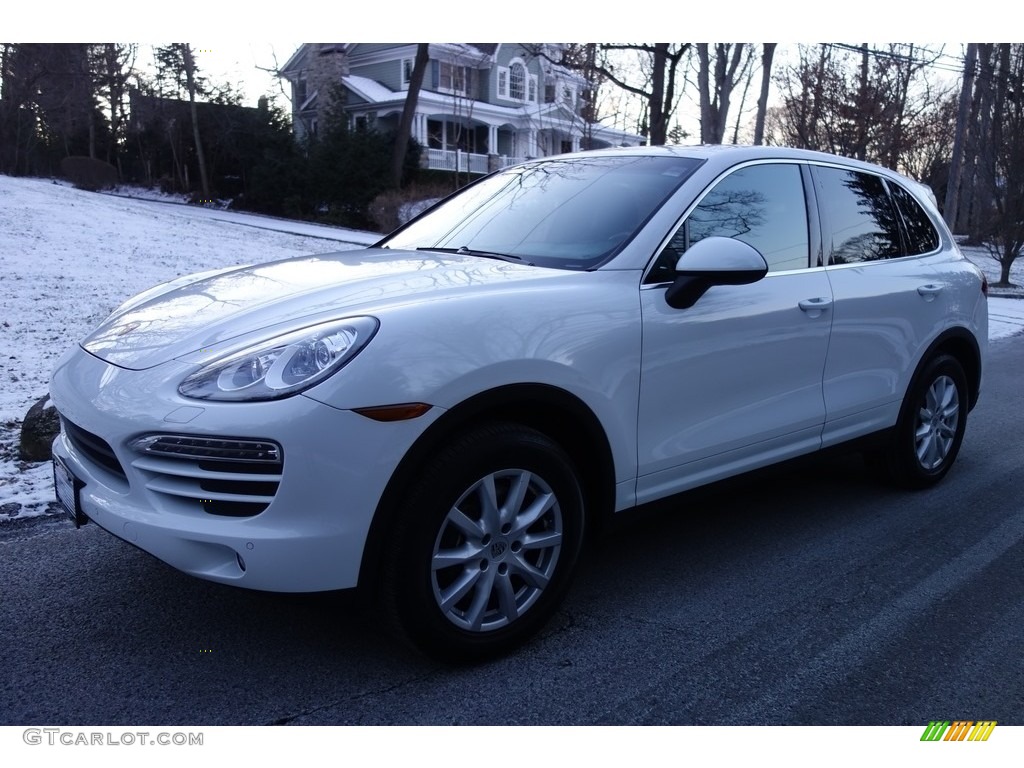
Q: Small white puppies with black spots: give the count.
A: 0